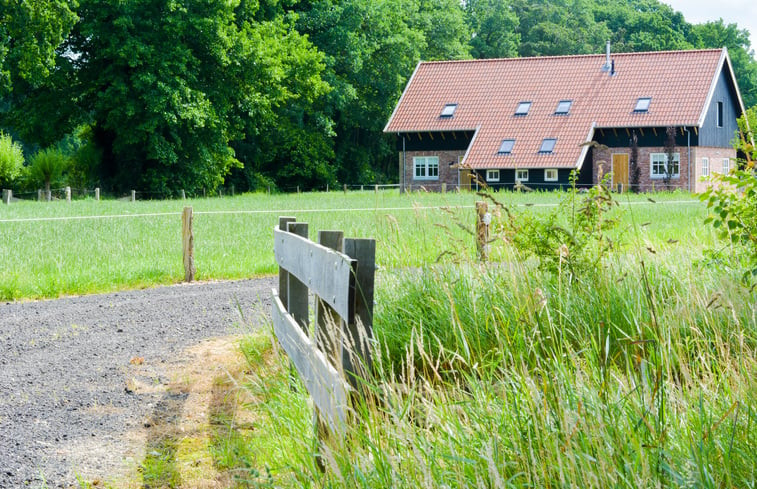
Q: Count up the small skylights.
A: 6